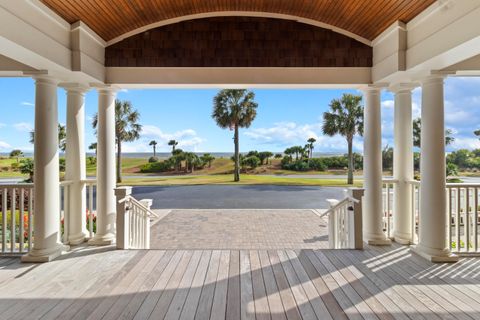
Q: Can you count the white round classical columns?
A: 6